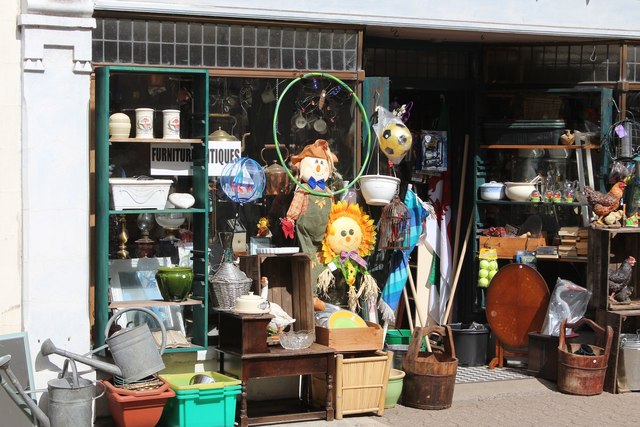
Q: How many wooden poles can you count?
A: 4